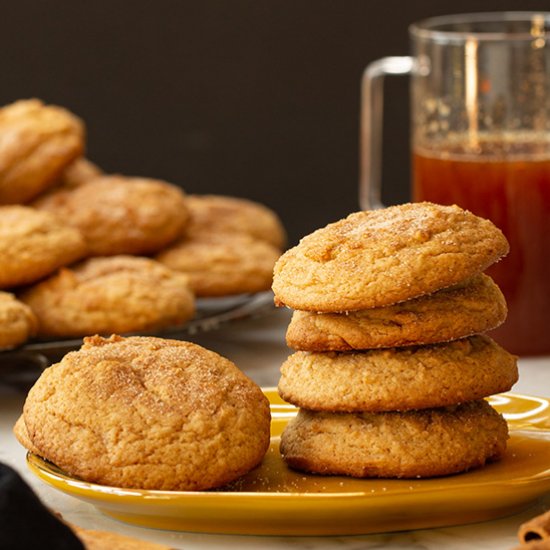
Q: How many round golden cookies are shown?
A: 13